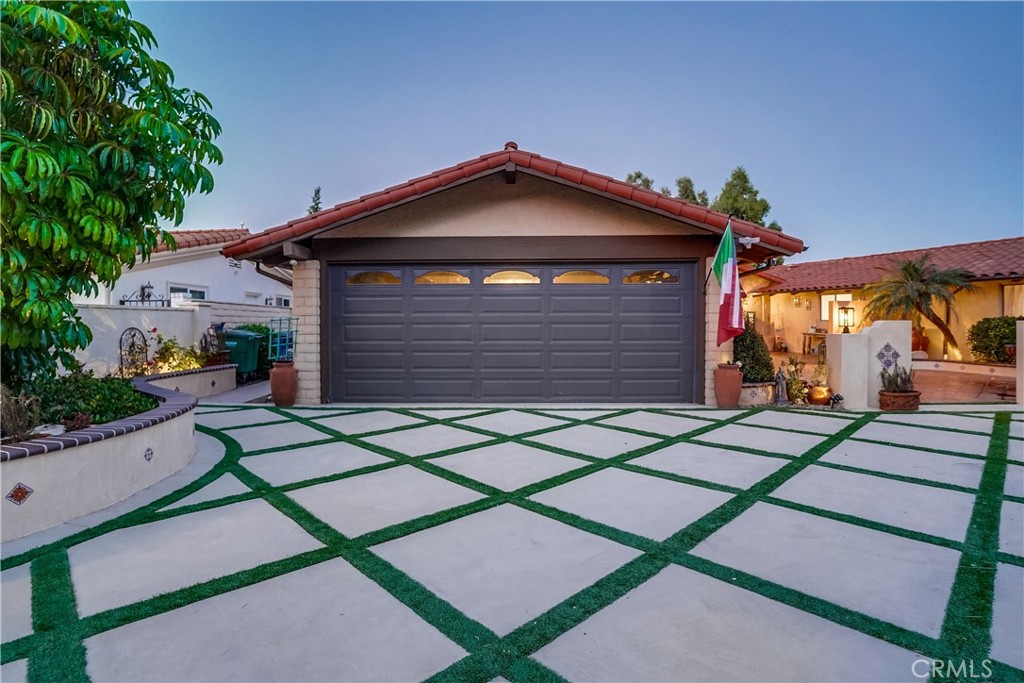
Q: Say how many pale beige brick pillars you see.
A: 2